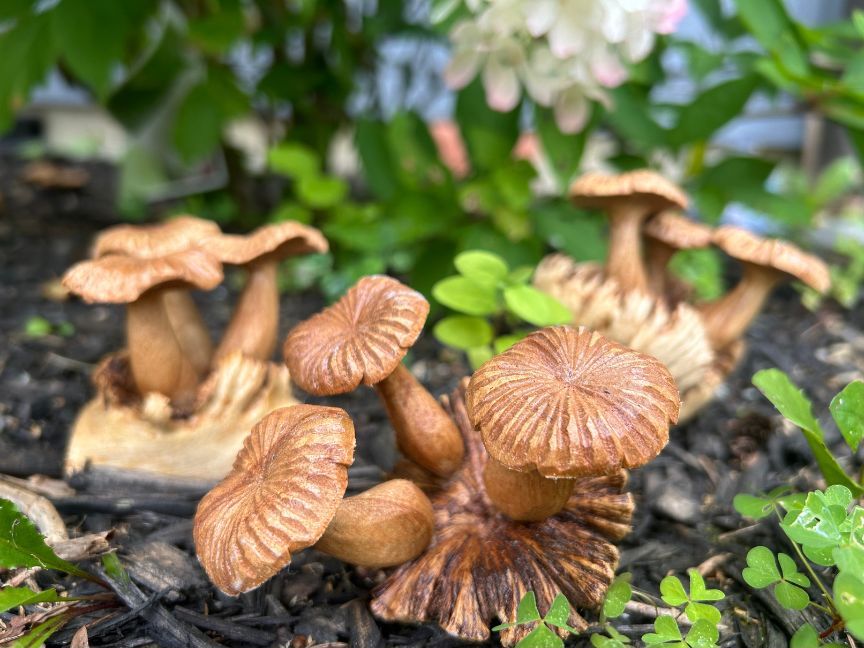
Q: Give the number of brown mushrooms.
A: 9